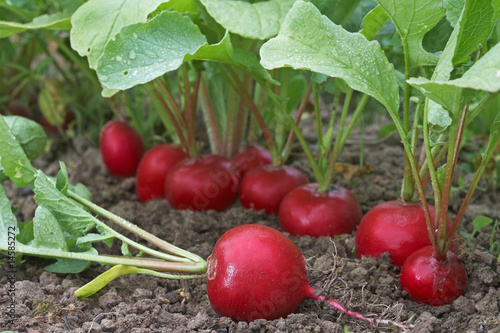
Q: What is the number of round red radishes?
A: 9